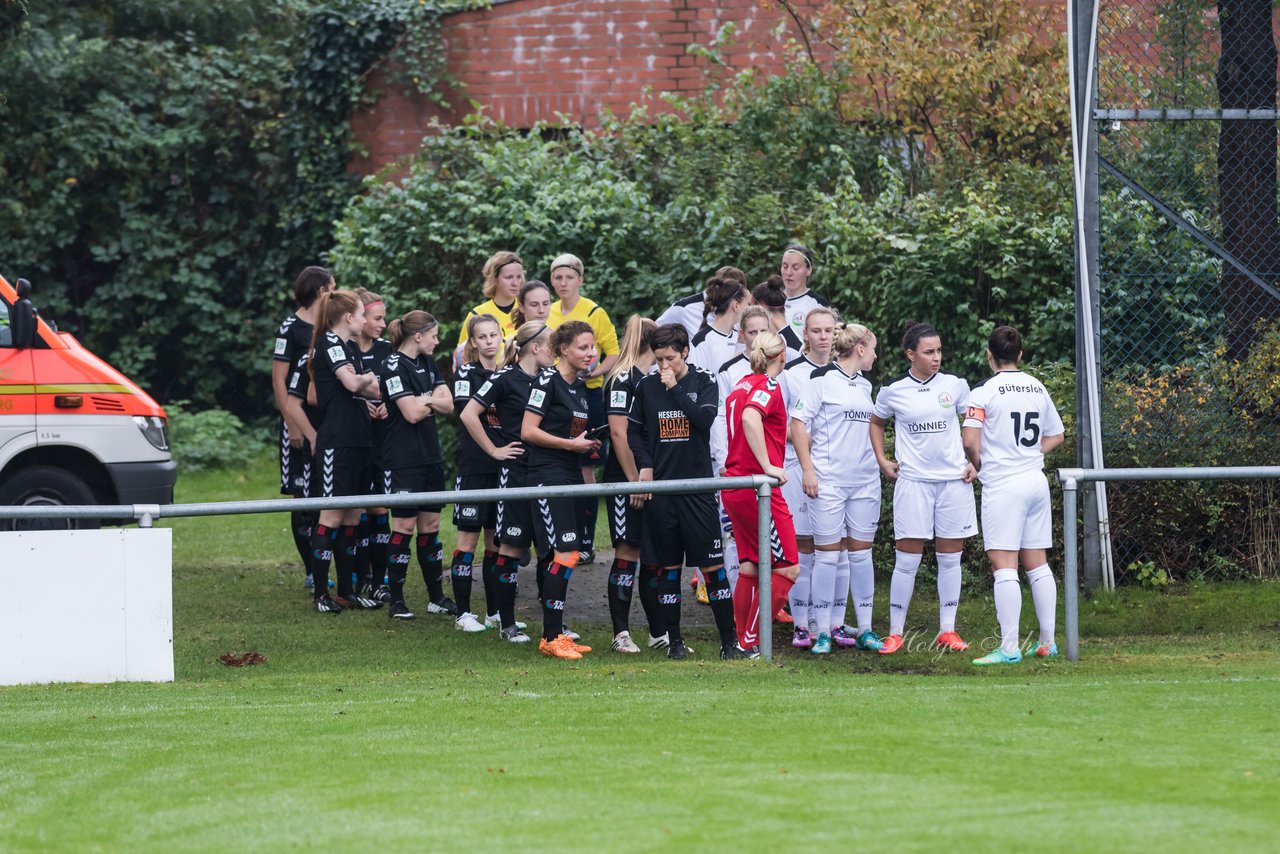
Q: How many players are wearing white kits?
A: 9